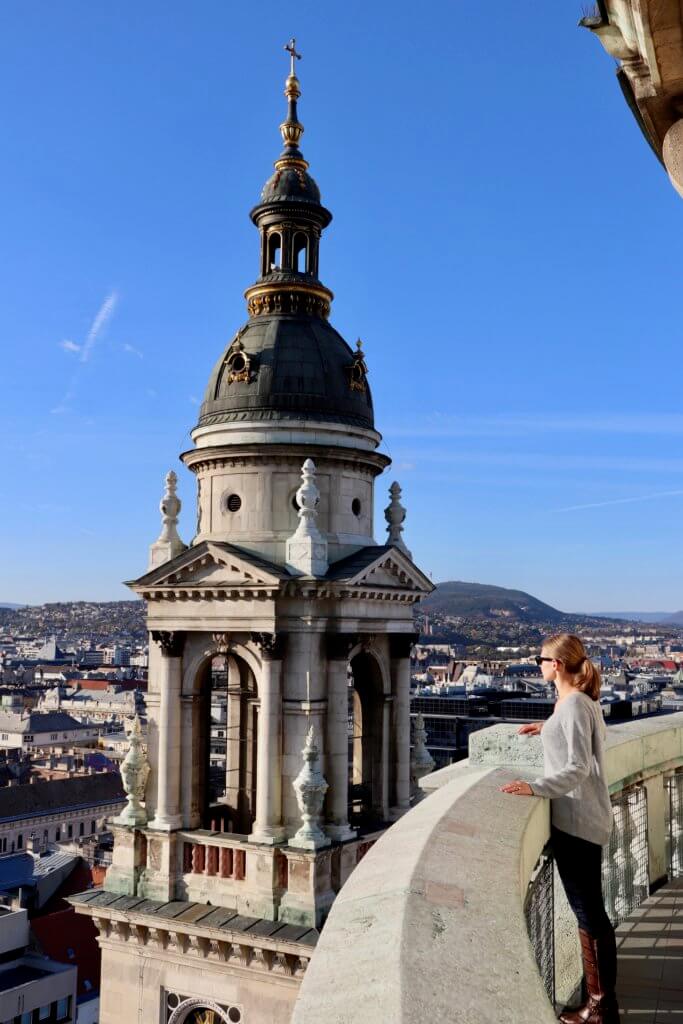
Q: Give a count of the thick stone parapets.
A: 1